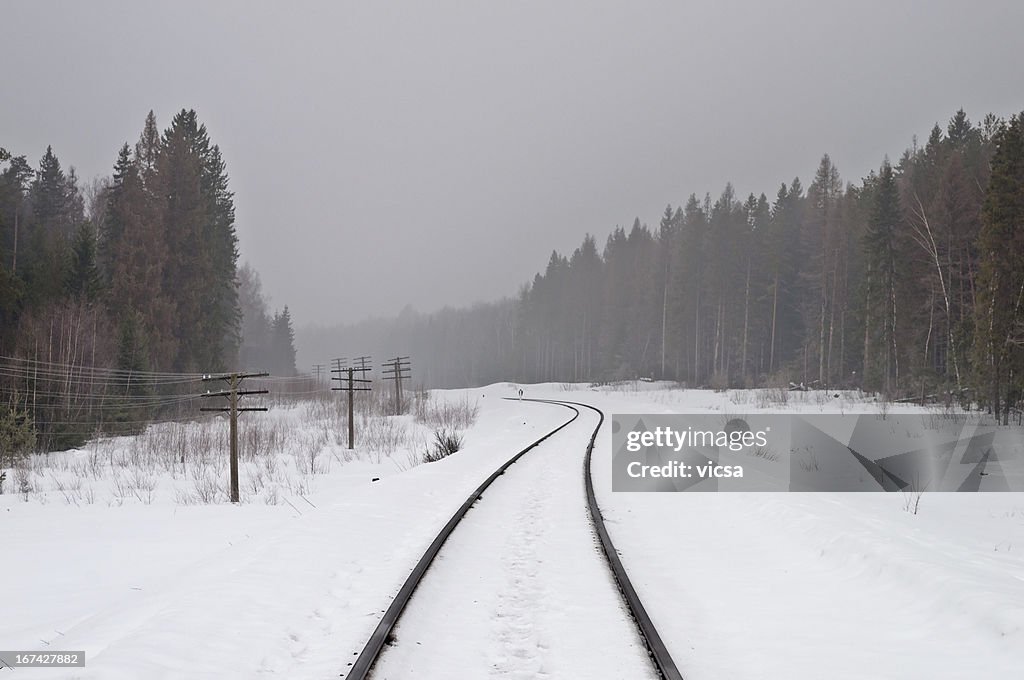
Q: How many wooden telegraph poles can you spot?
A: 7